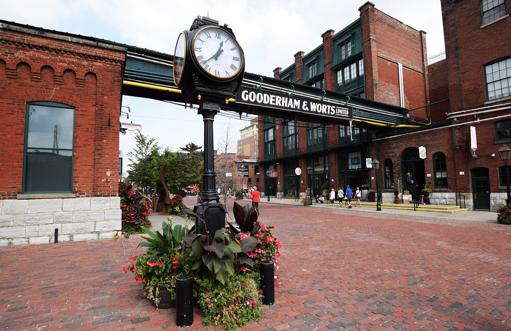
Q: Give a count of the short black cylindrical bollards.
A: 2